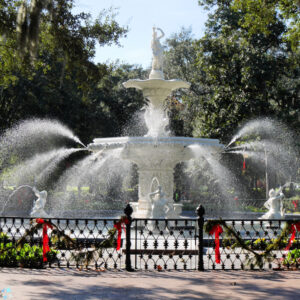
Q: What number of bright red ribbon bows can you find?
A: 4